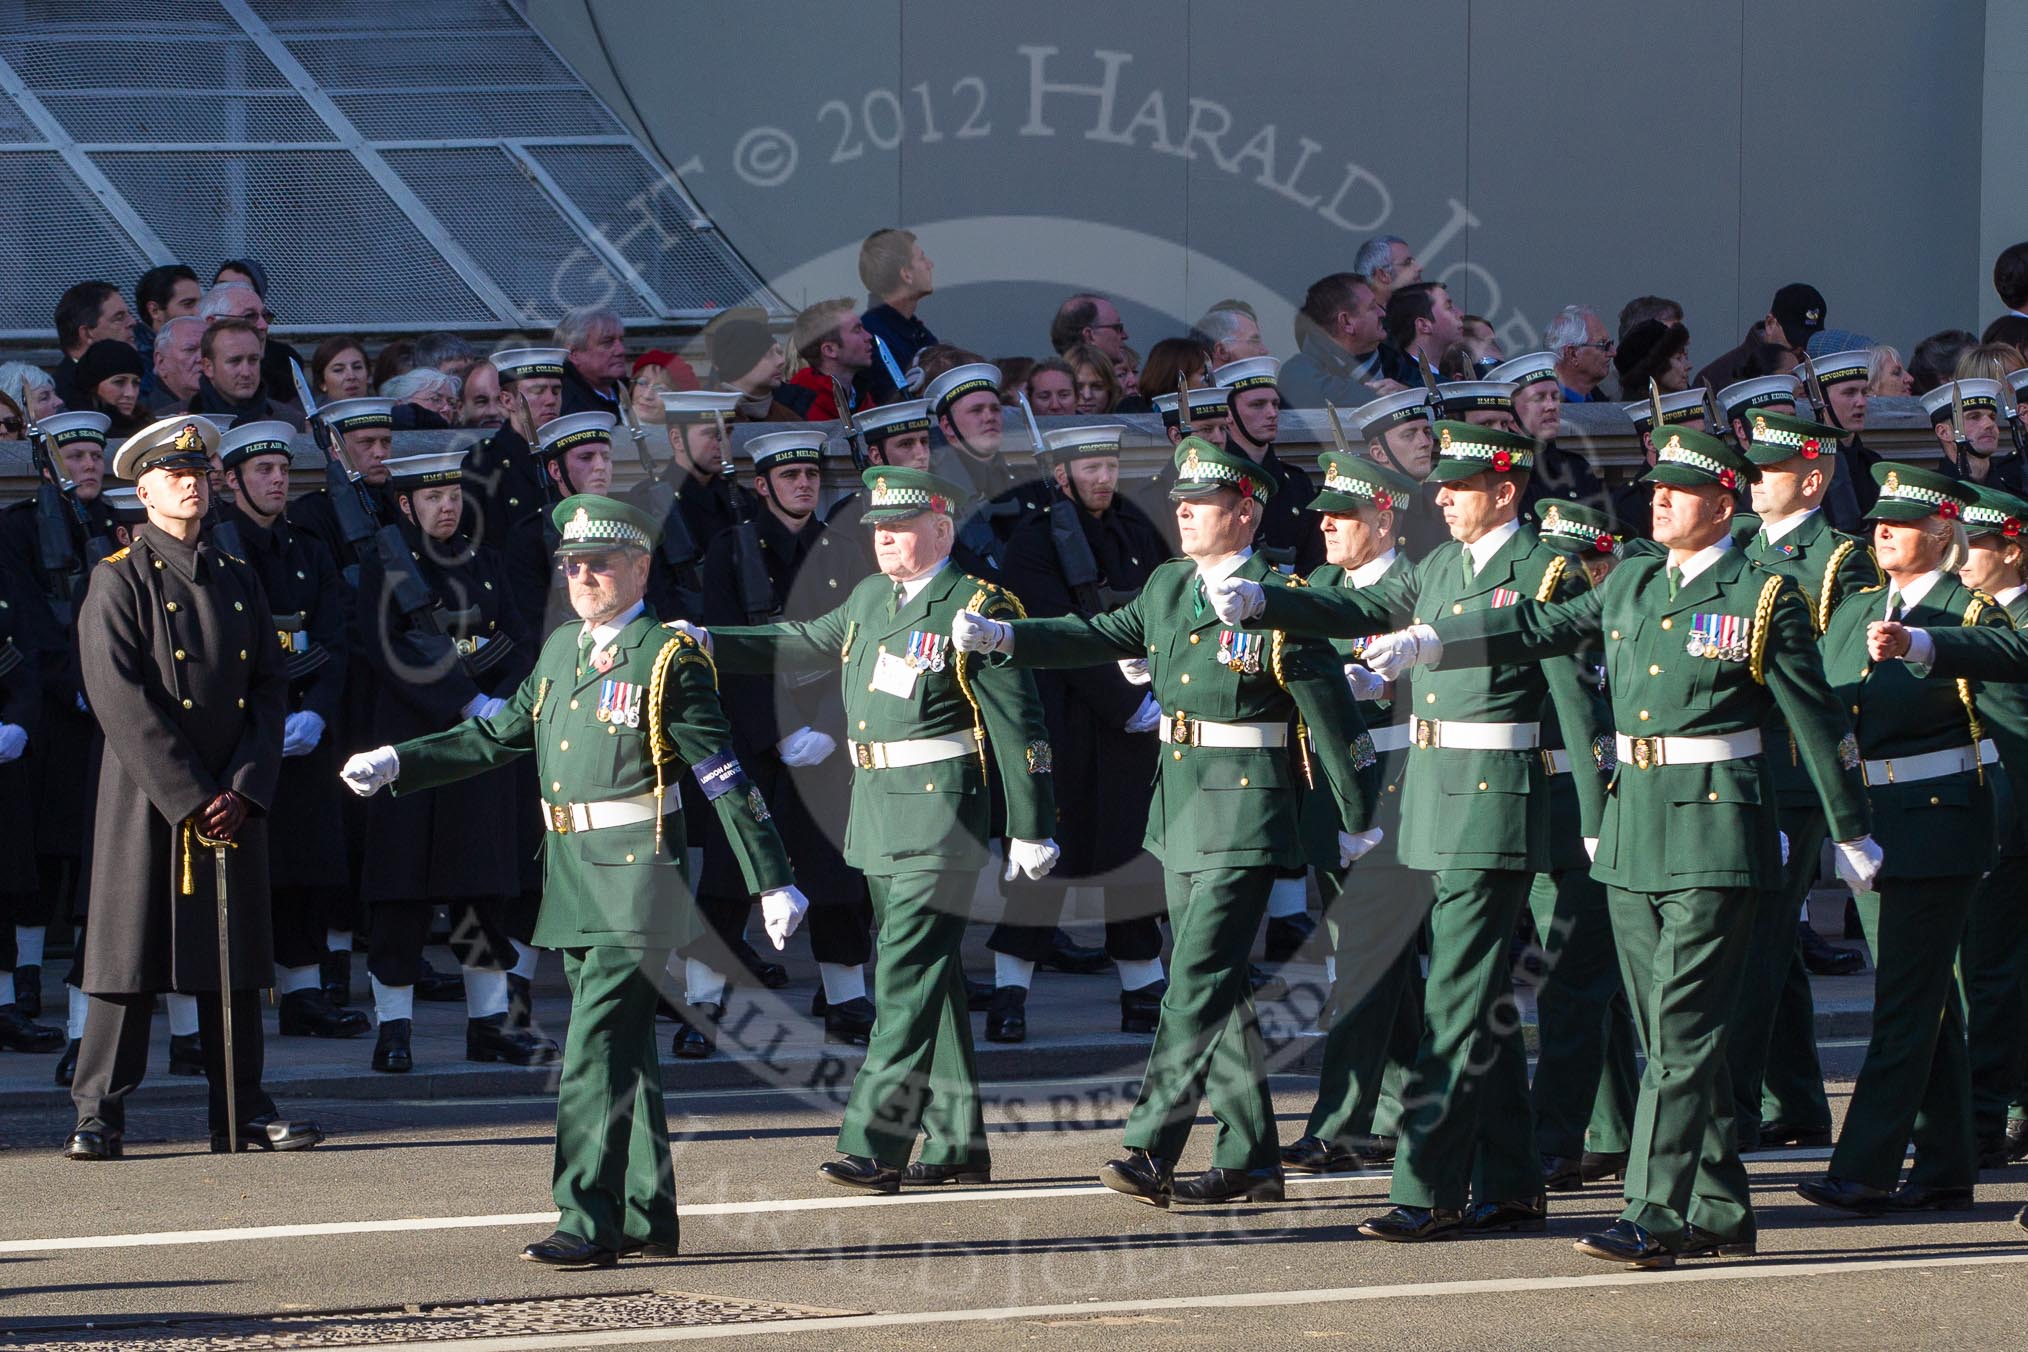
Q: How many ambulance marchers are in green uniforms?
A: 10